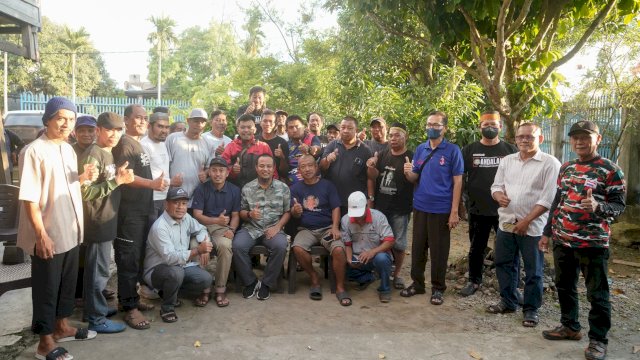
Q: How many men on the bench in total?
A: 3